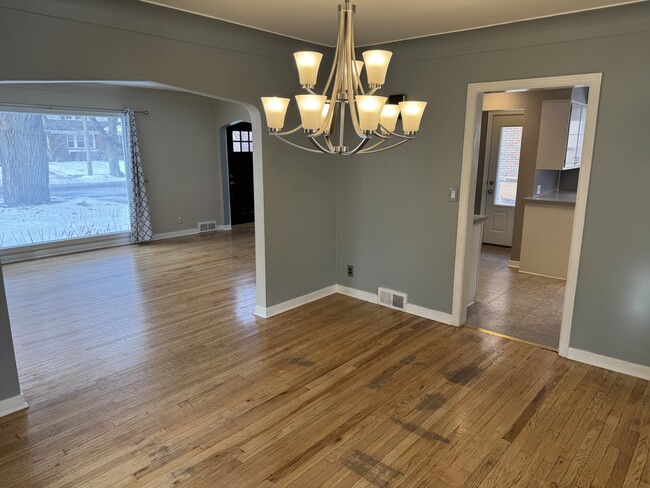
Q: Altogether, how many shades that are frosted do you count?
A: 9